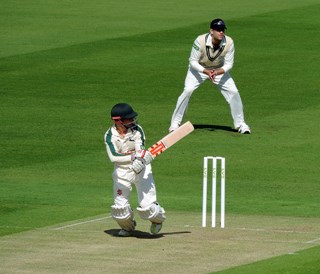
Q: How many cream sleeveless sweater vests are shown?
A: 1